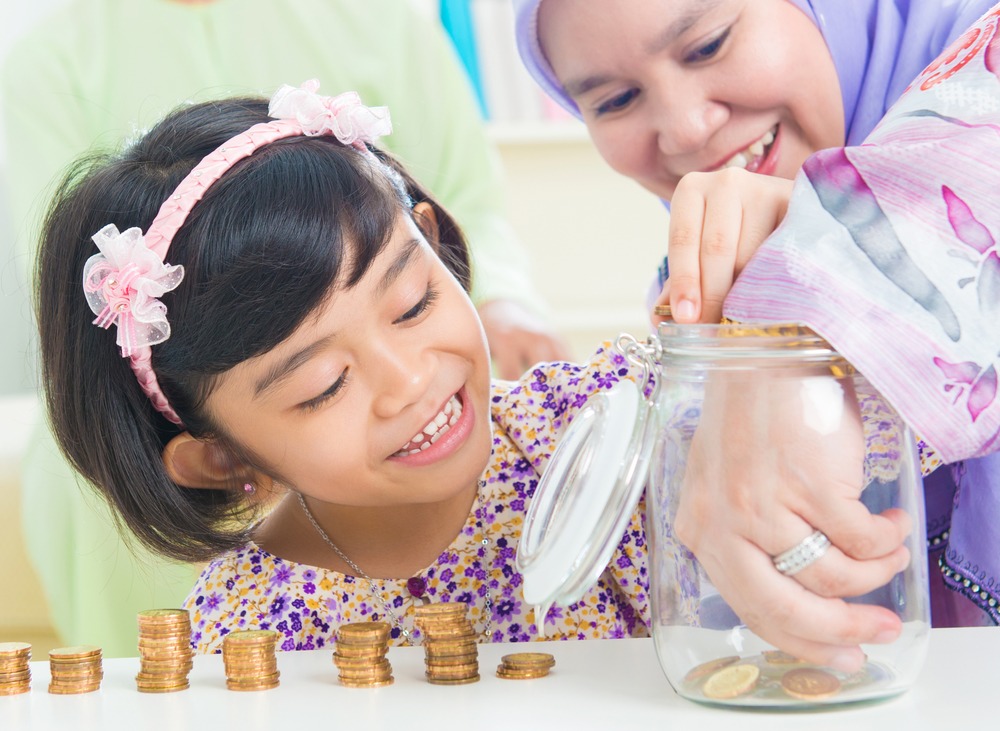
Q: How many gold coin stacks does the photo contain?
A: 7